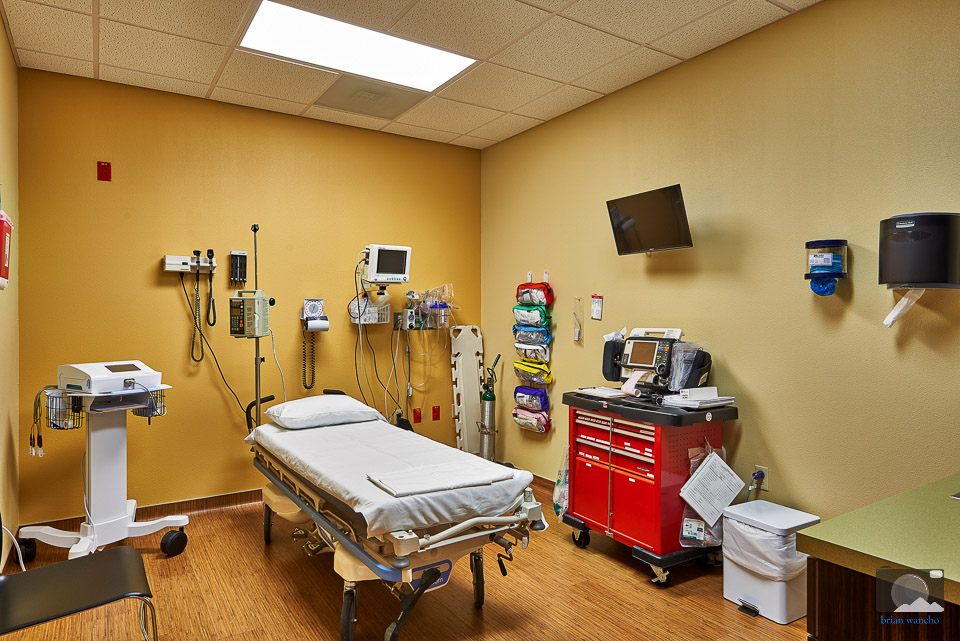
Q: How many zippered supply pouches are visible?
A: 7